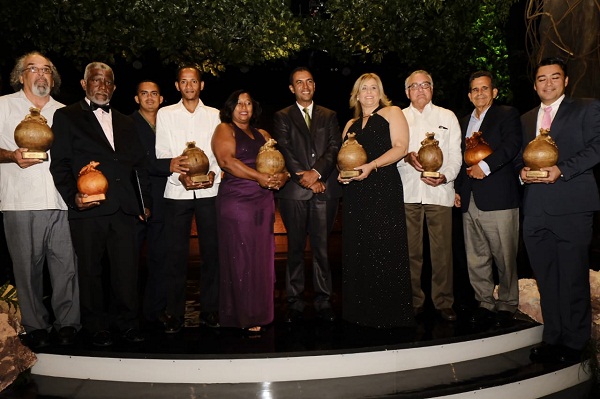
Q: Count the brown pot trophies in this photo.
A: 6